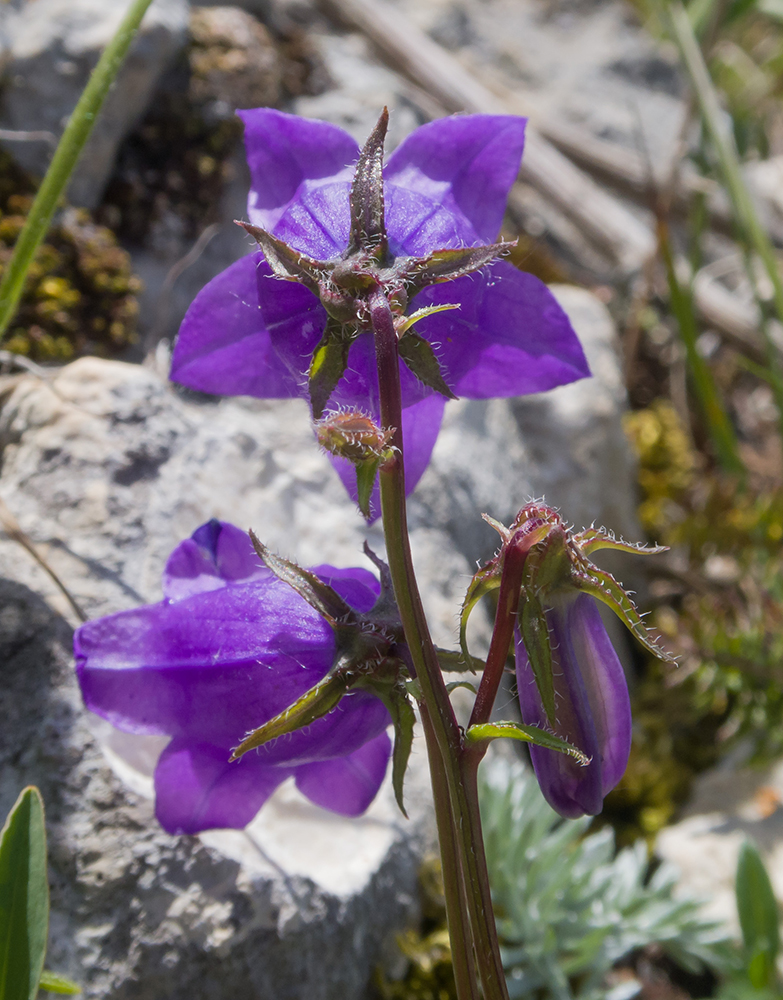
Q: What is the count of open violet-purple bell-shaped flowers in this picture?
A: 2